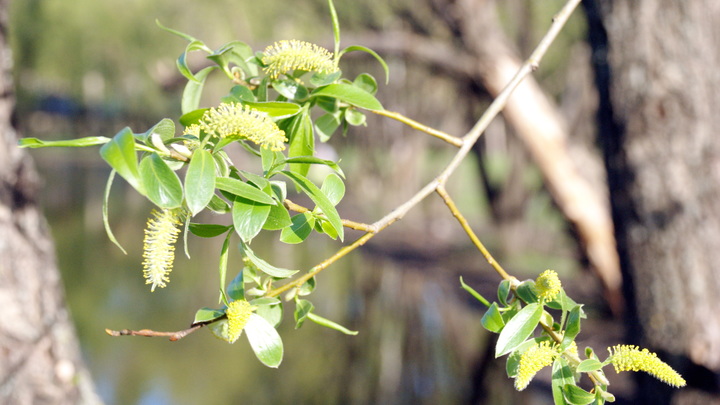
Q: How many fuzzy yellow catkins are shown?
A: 7